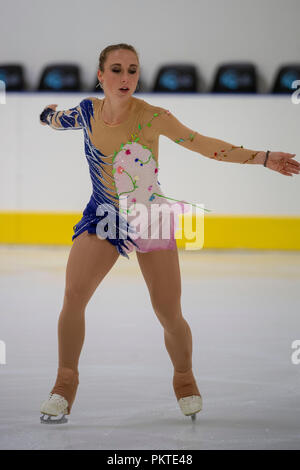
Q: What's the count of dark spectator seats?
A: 6